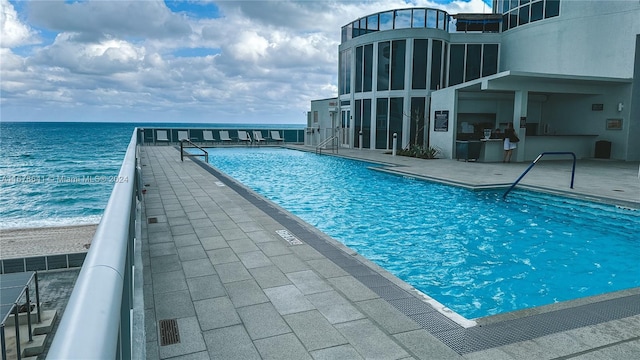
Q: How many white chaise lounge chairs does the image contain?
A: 7